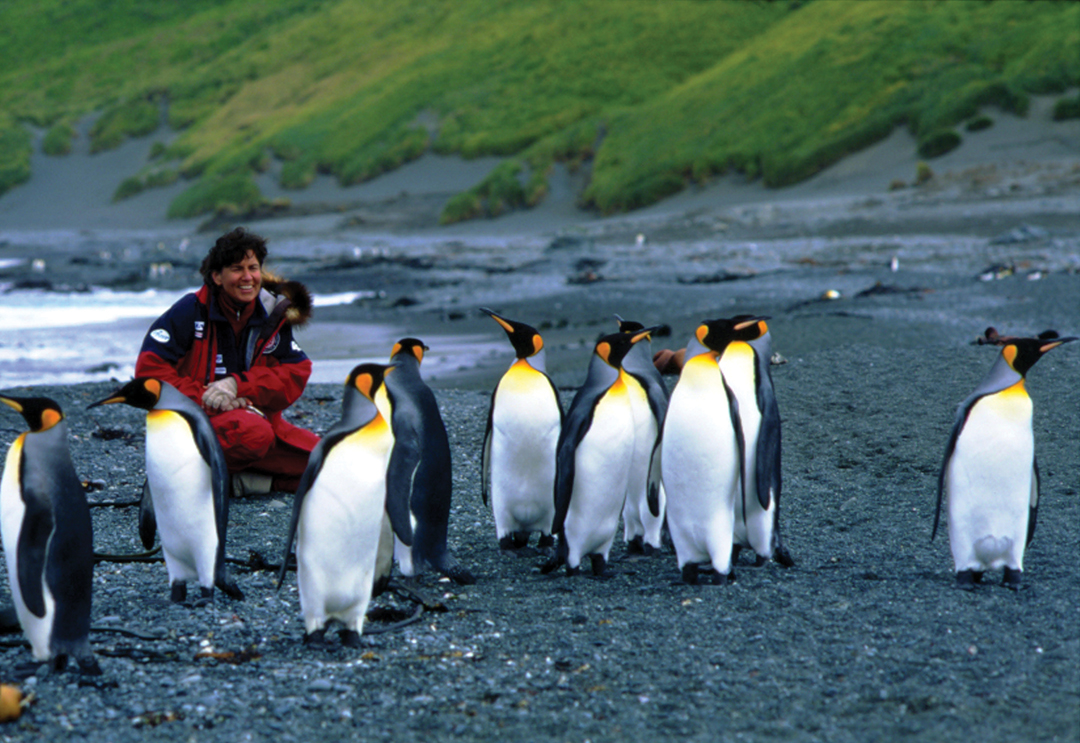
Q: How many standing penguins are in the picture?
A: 10